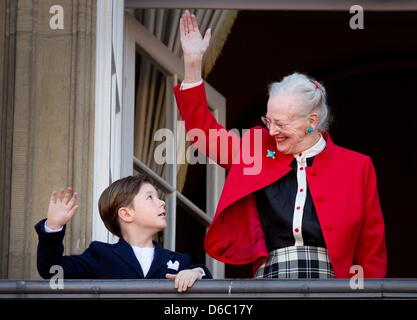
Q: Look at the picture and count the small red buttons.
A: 5